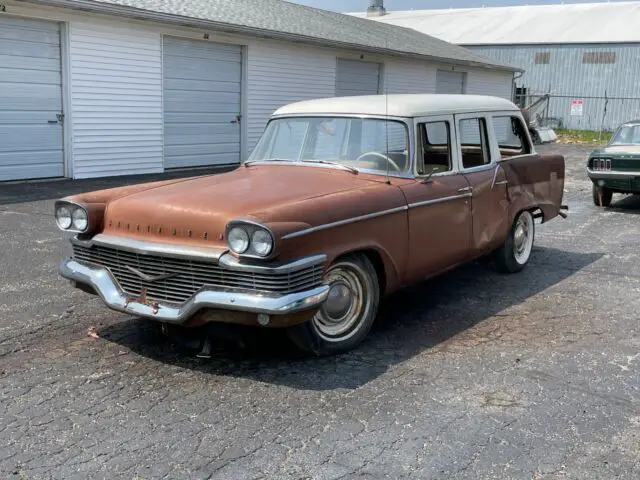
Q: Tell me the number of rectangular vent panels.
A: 2